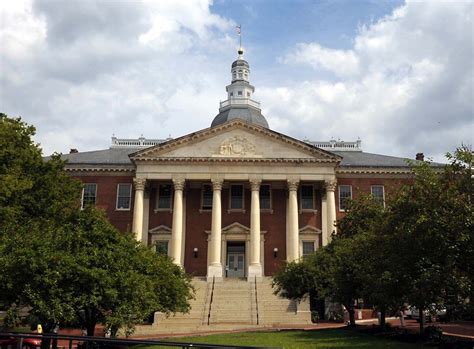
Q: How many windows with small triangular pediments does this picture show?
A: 2